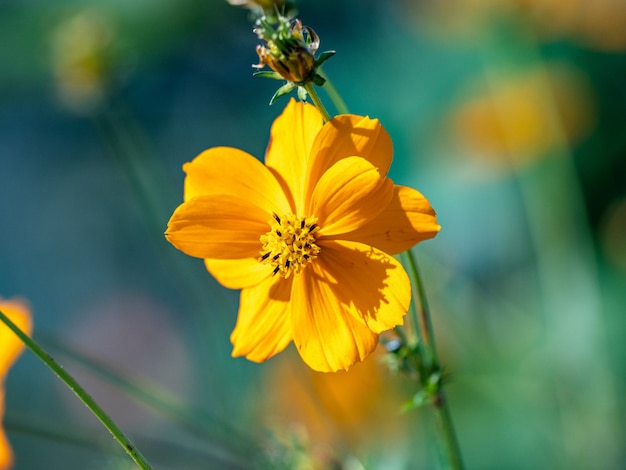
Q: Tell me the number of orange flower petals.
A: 10